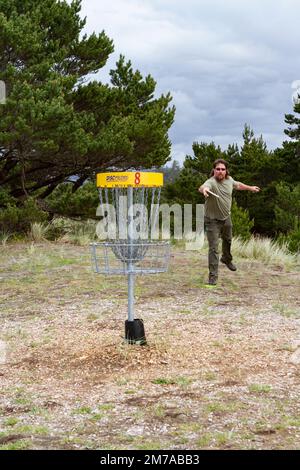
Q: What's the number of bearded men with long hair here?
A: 1